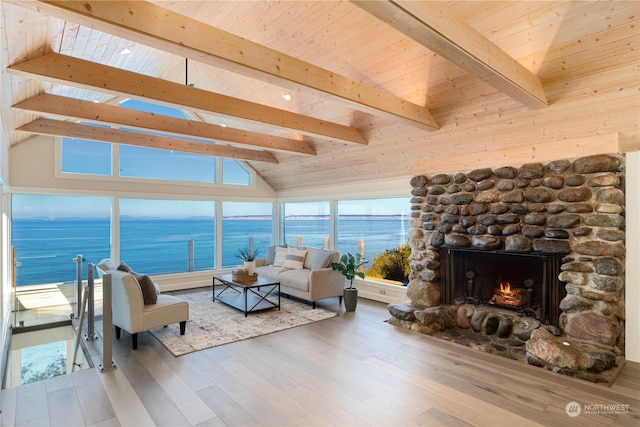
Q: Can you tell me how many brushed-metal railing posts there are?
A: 3